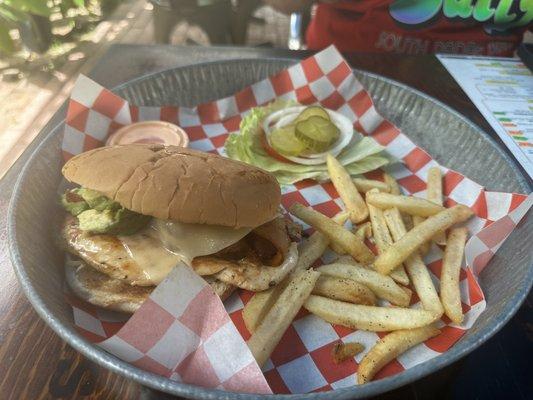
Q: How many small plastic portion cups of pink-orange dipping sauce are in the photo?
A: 1